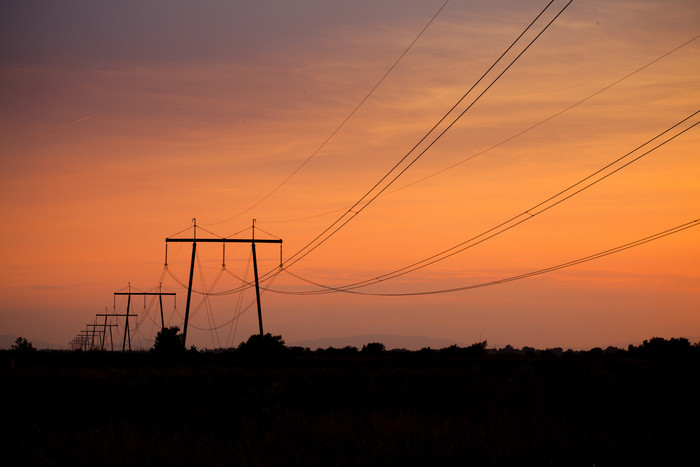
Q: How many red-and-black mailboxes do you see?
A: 0